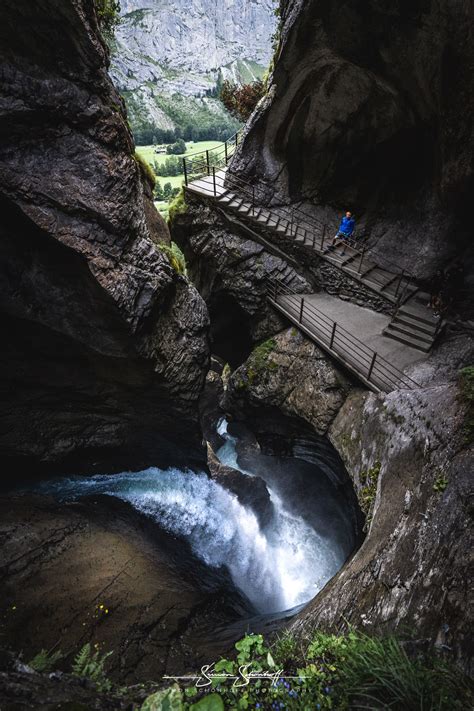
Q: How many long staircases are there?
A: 1